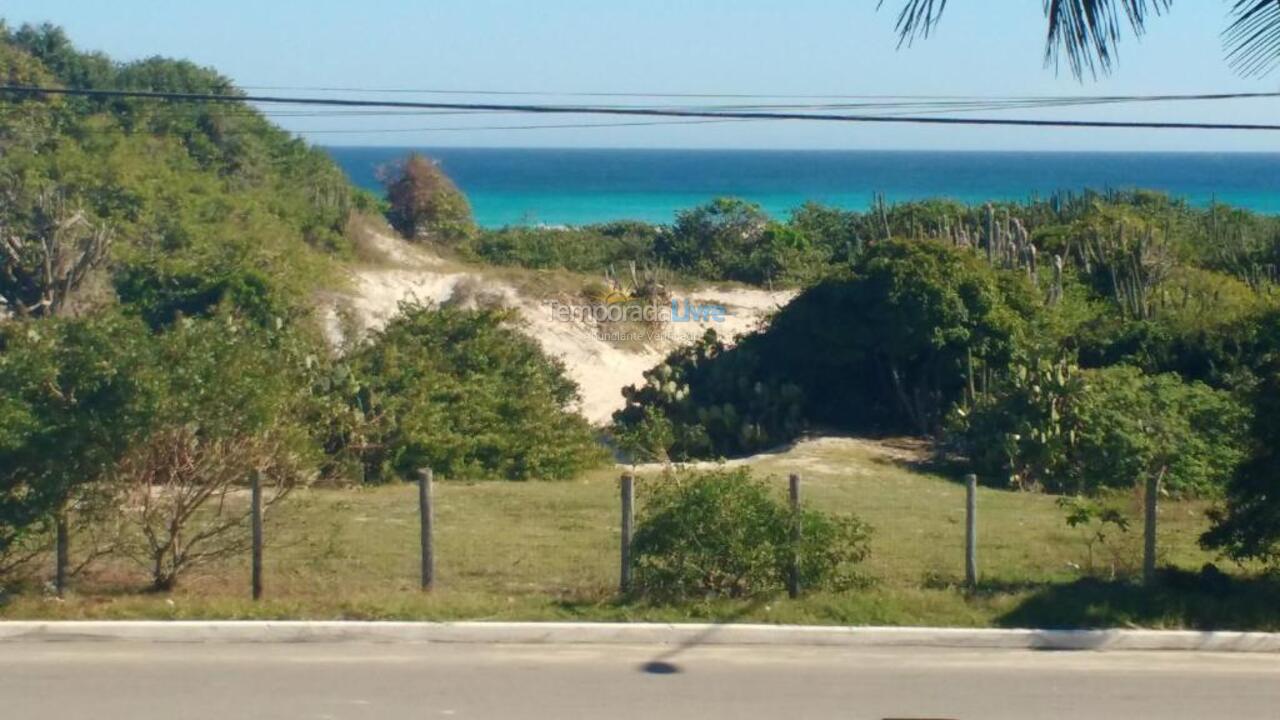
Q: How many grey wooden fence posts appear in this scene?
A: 7